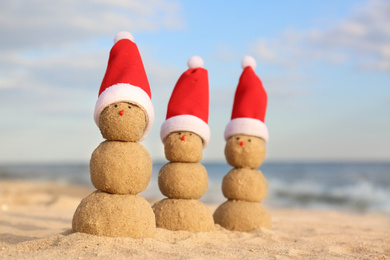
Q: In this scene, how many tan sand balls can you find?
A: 9